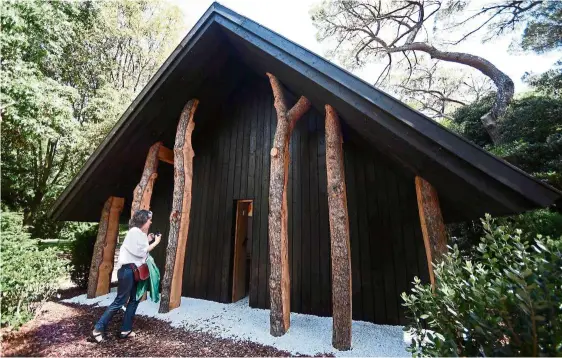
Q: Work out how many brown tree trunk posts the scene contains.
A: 6